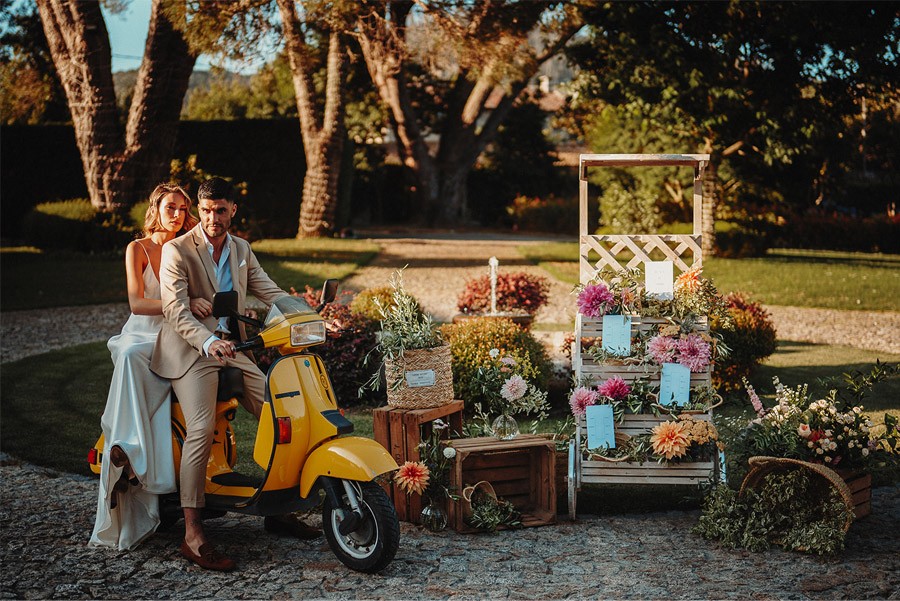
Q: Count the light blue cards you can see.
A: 3